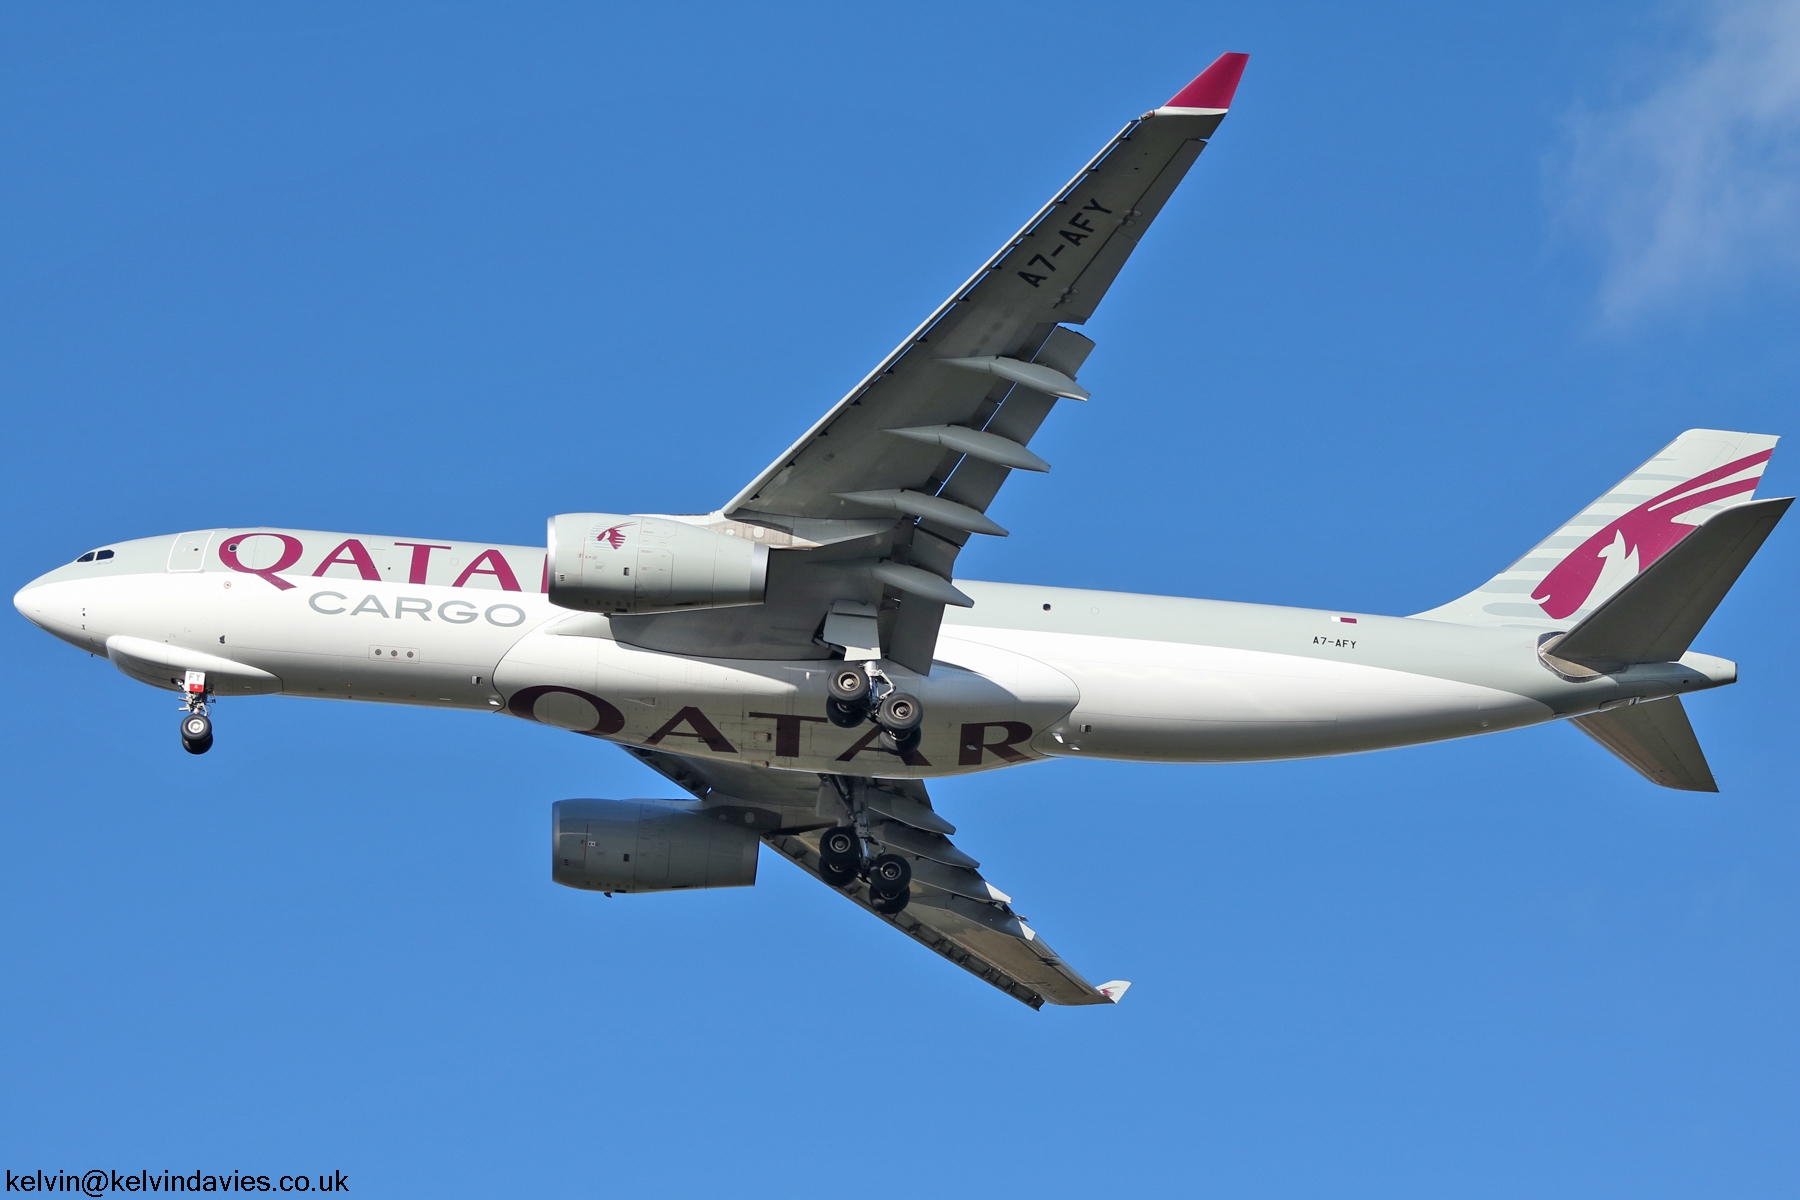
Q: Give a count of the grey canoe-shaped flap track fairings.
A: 8